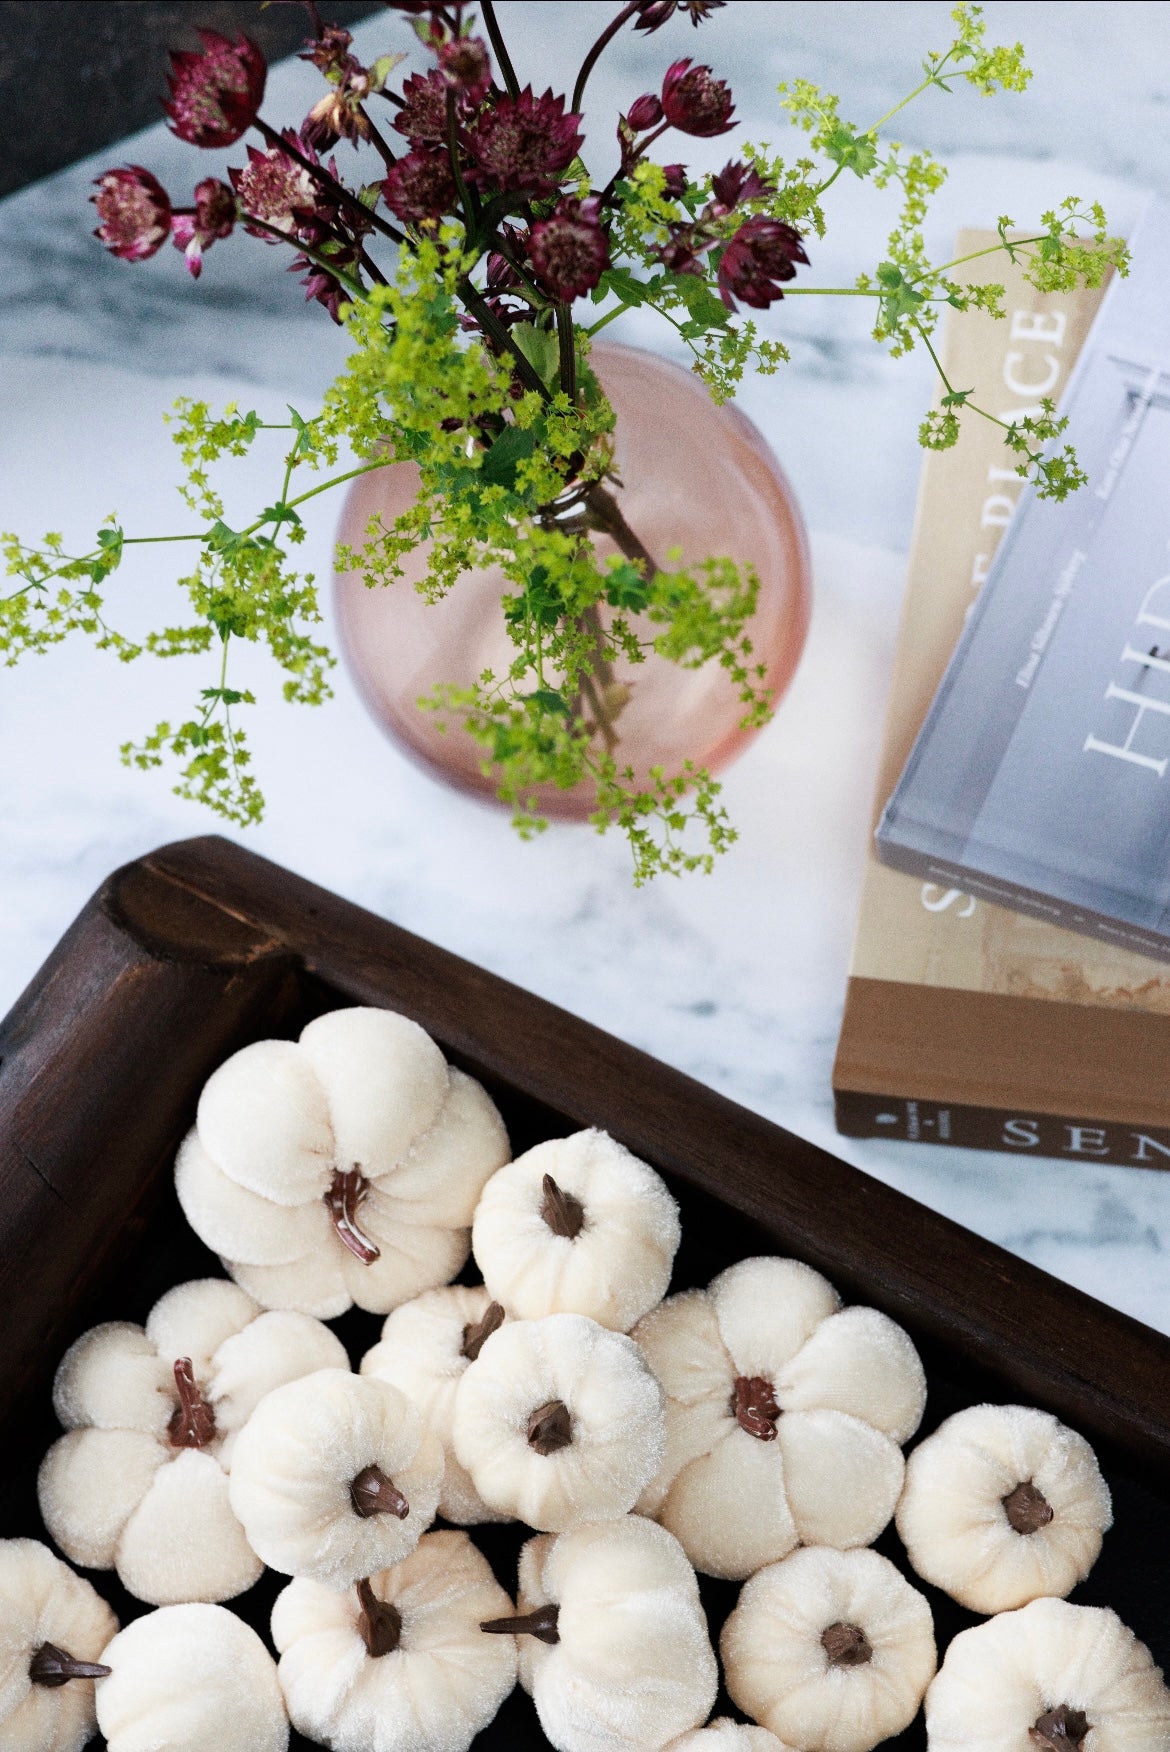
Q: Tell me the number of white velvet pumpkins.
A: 15